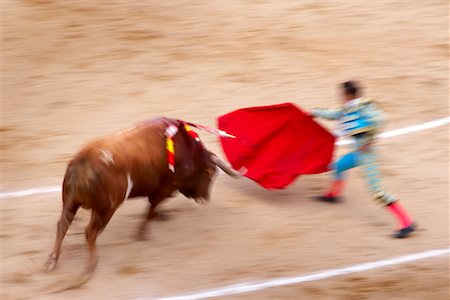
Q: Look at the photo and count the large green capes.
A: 0